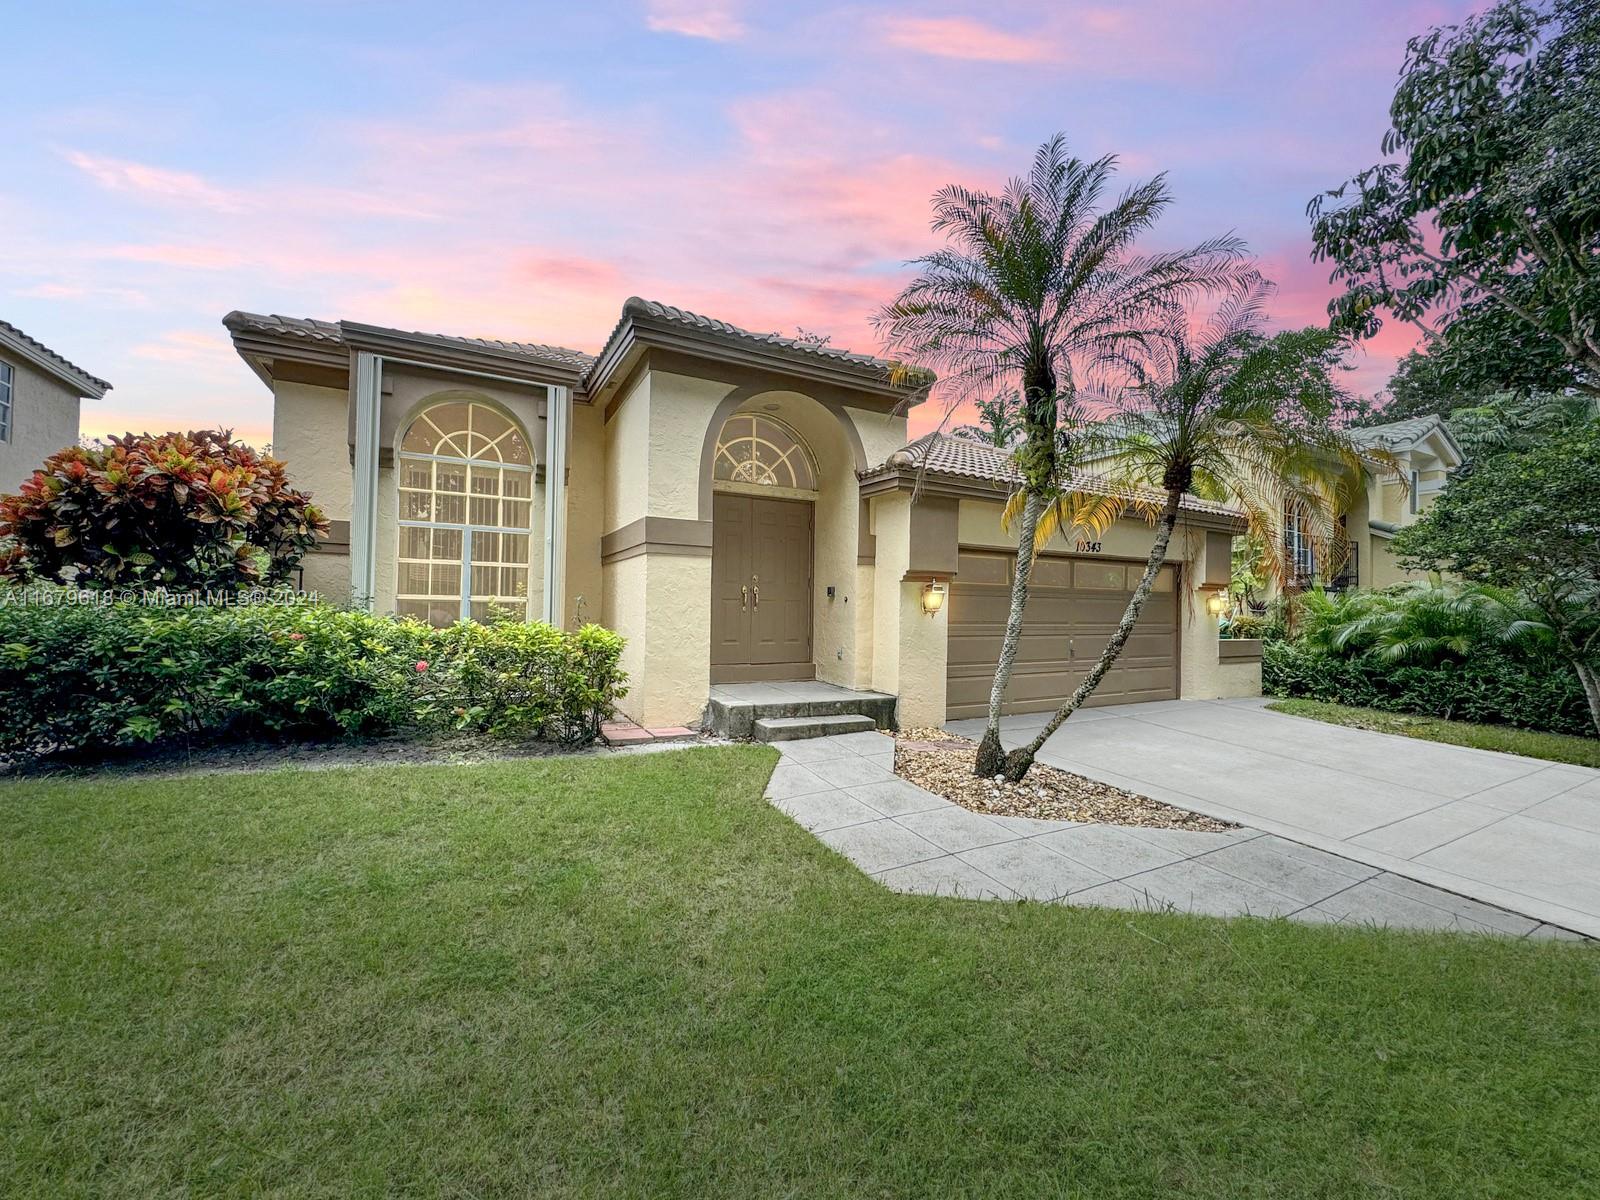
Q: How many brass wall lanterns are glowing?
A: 2